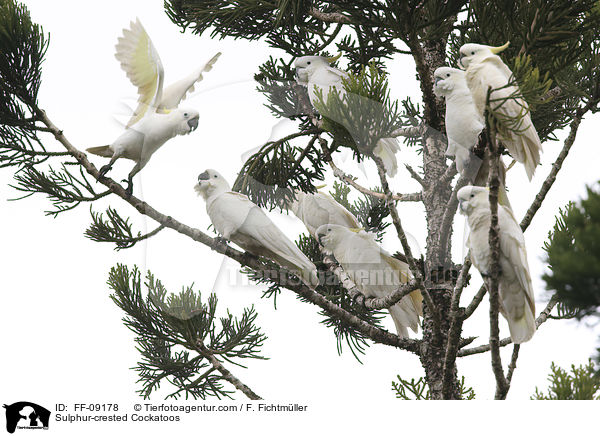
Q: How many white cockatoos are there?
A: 8